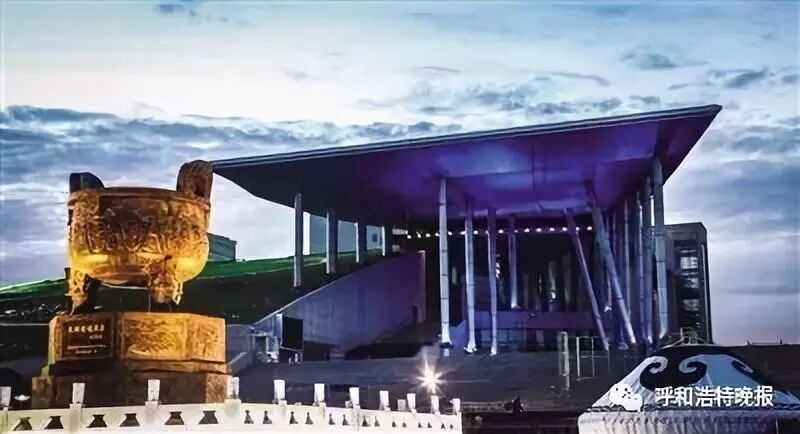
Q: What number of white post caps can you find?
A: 11